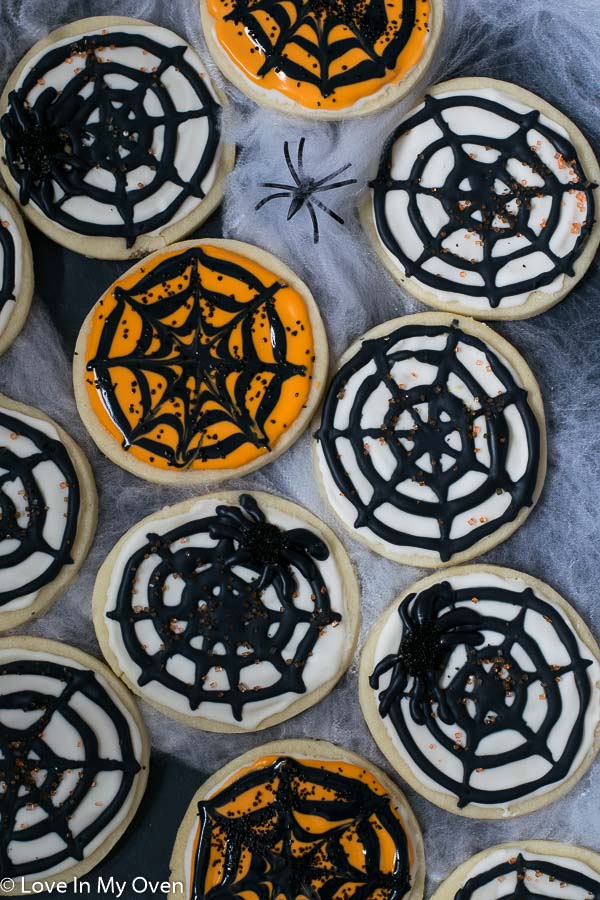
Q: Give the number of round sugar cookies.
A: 12